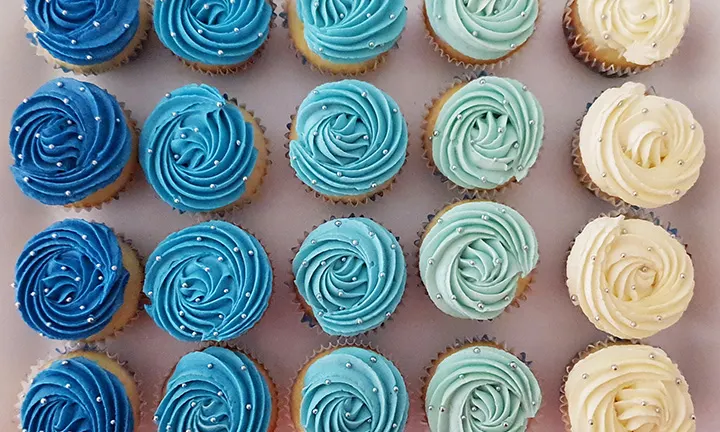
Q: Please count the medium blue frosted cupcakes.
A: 4